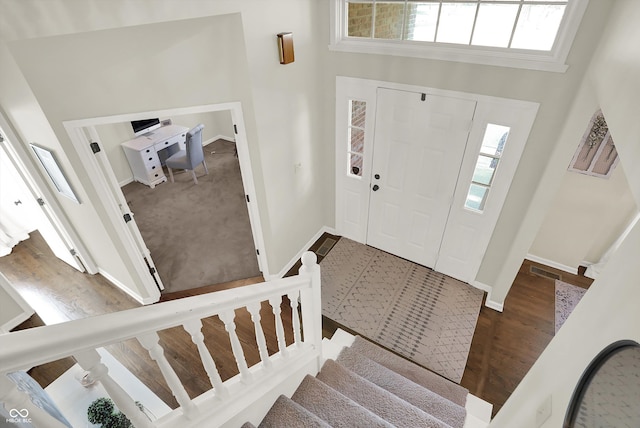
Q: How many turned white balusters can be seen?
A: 8